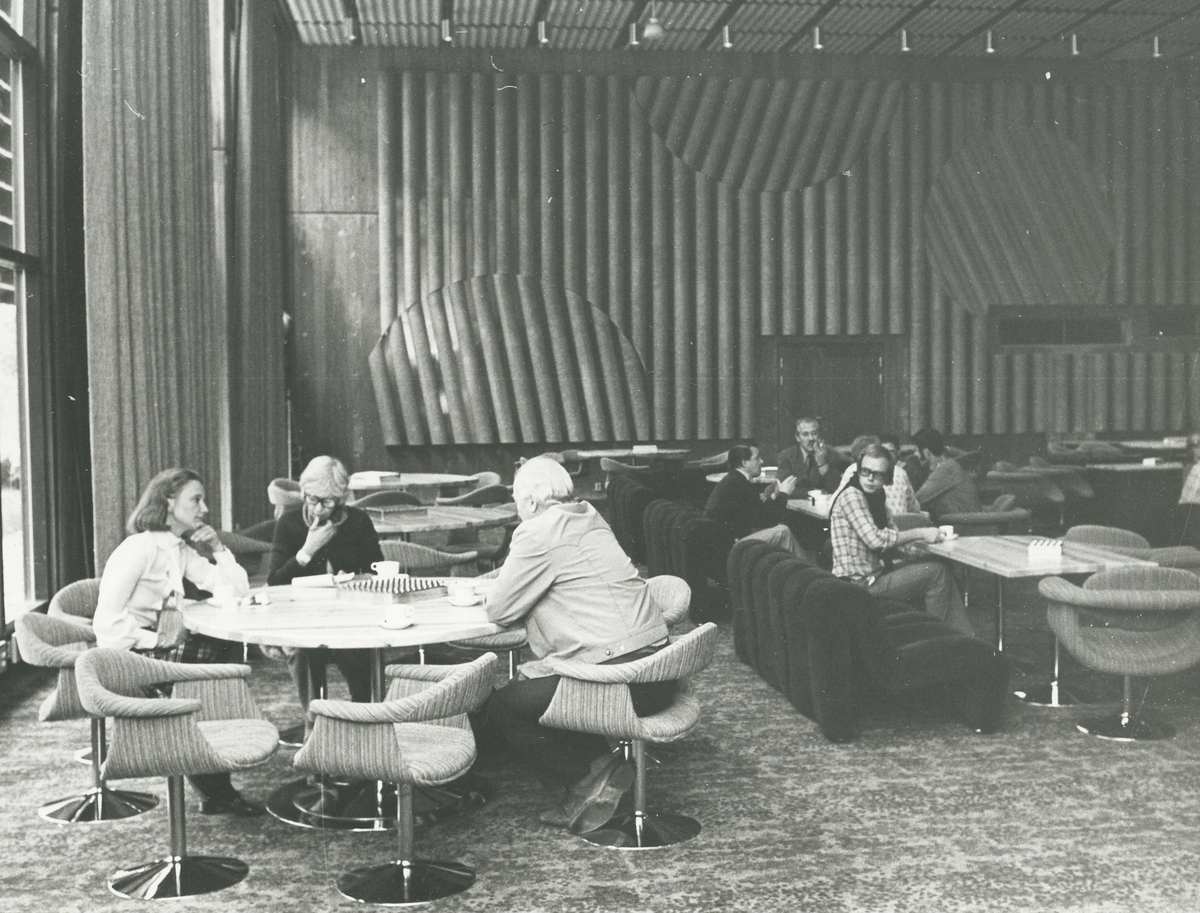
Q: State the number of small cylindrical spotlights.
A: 10